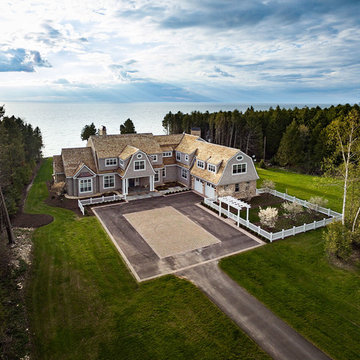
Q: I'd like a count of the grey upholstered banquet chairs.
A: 0